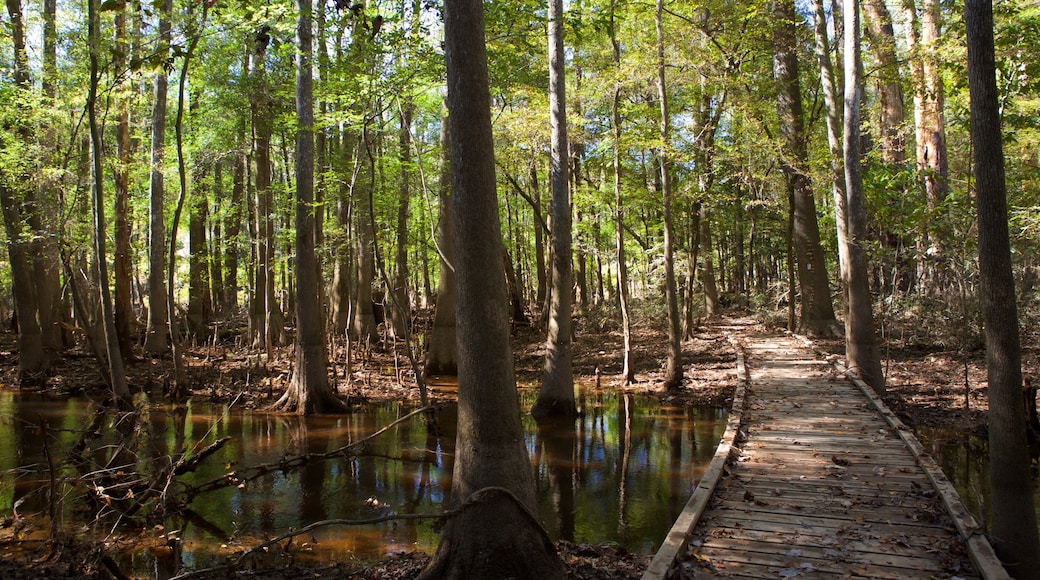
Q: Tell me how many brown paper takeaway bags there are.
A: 0